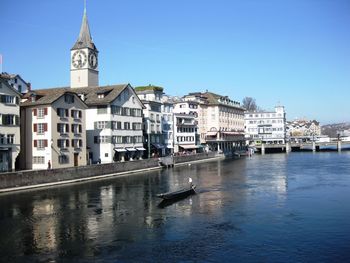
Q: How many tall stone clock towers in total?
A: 1